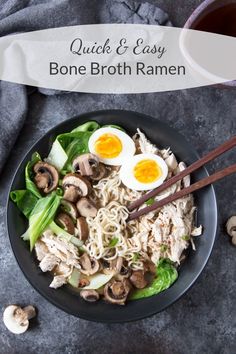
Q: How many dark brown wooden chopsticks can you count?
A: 2